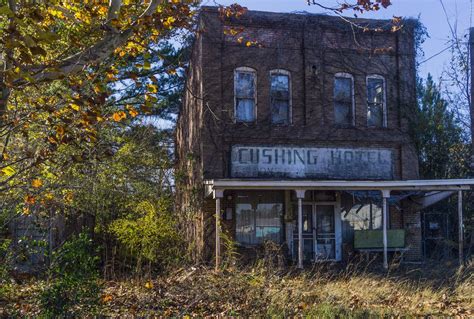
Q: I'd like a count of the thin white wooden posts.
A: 4